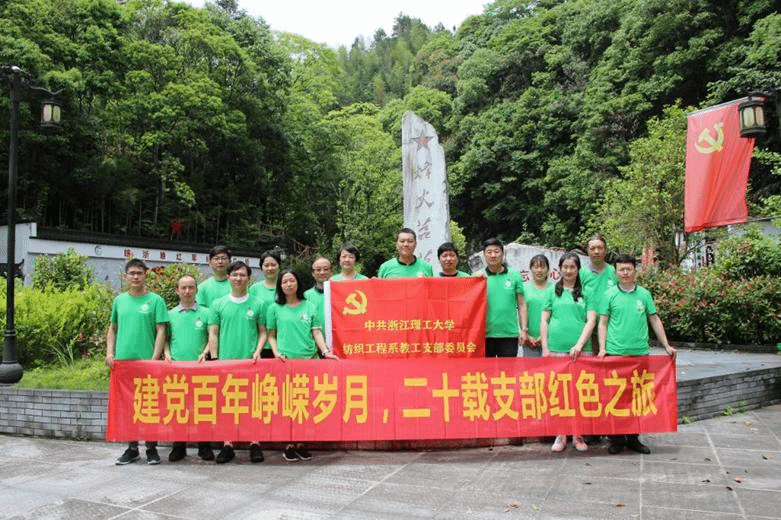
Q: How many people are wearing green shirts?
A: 15